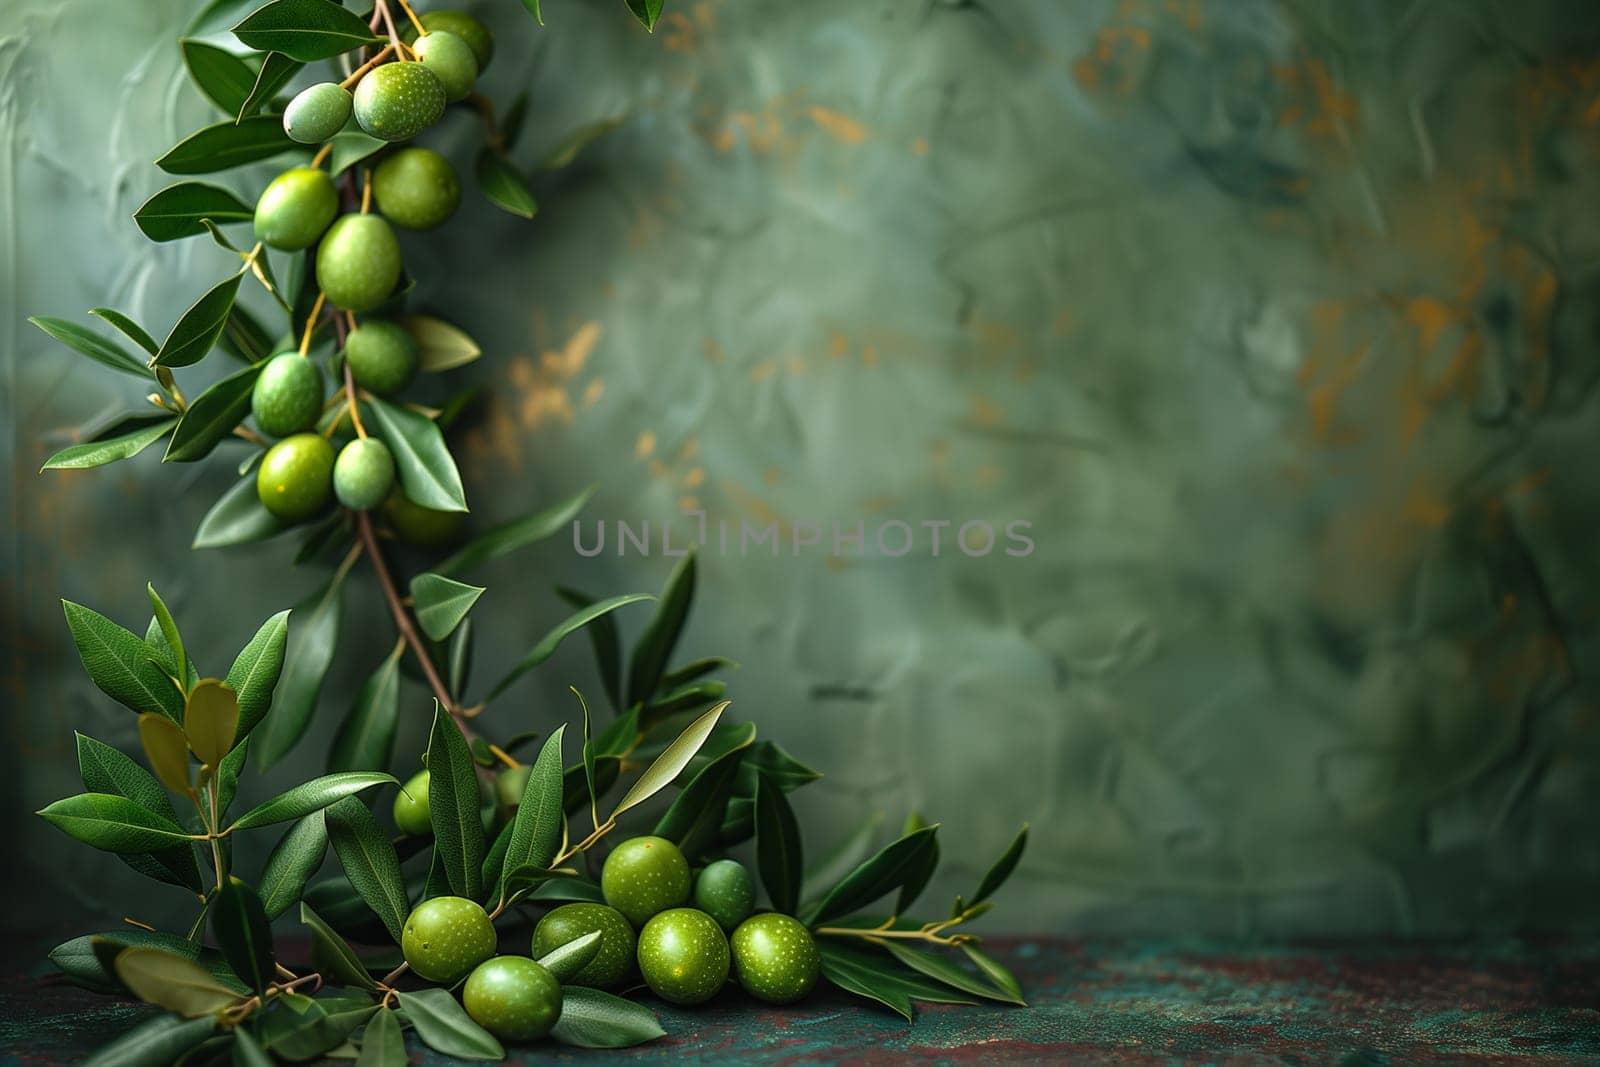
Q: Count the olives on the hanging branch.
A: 12